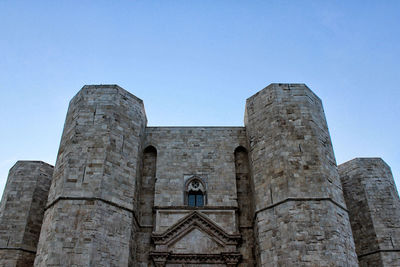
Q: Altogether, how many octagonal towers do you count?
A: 4